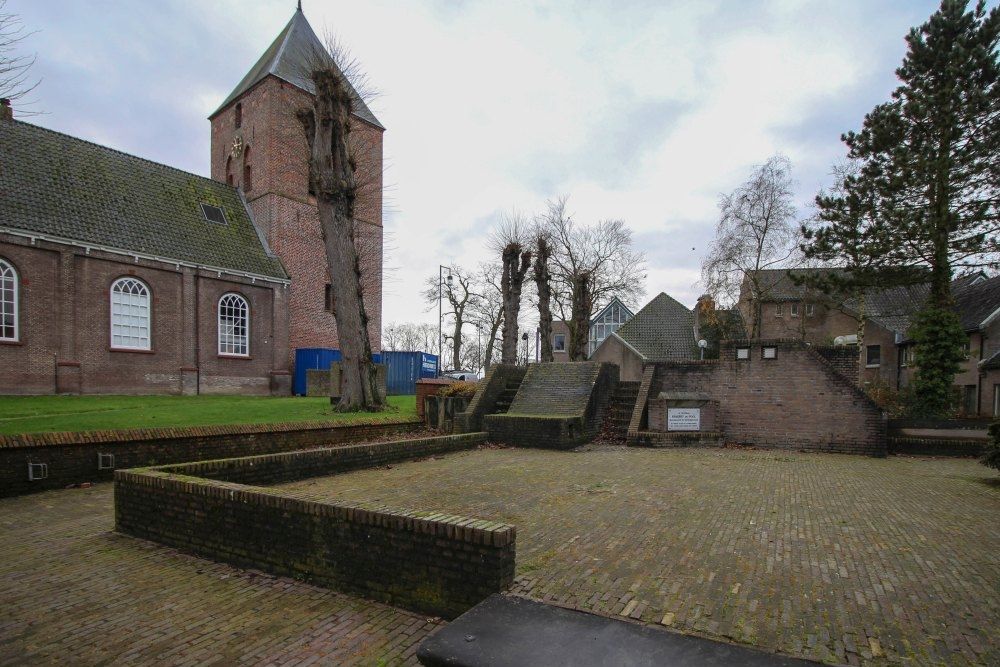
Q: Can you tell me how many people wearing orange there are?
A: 0